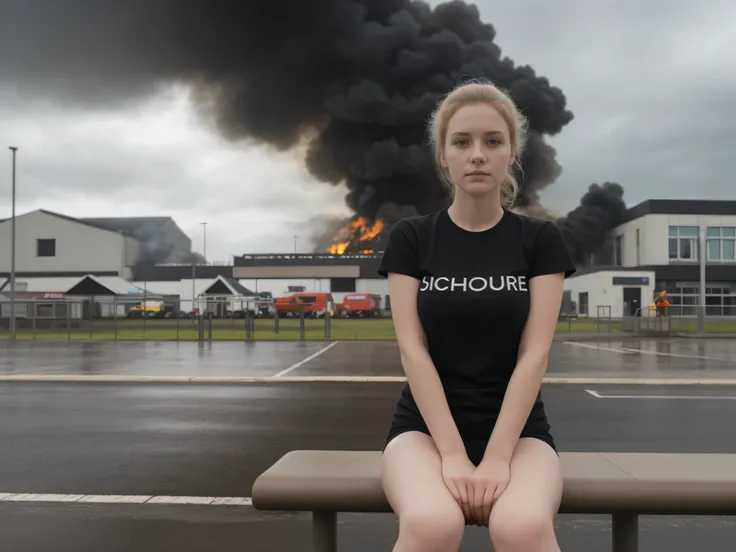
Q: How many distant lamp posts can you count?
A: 3